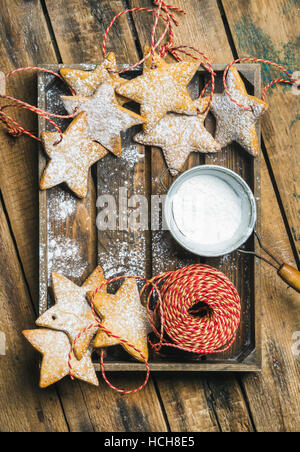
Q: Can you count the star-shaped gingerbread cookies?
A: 9